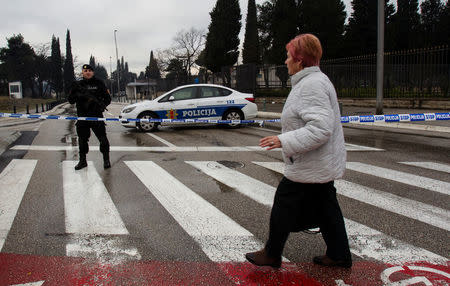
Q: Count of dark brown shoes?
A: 2